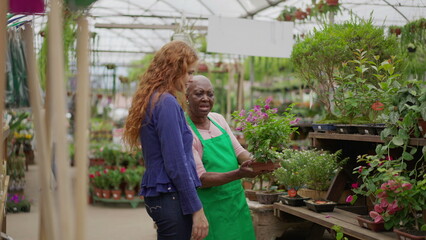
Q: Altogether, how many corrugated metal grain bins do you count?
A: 0